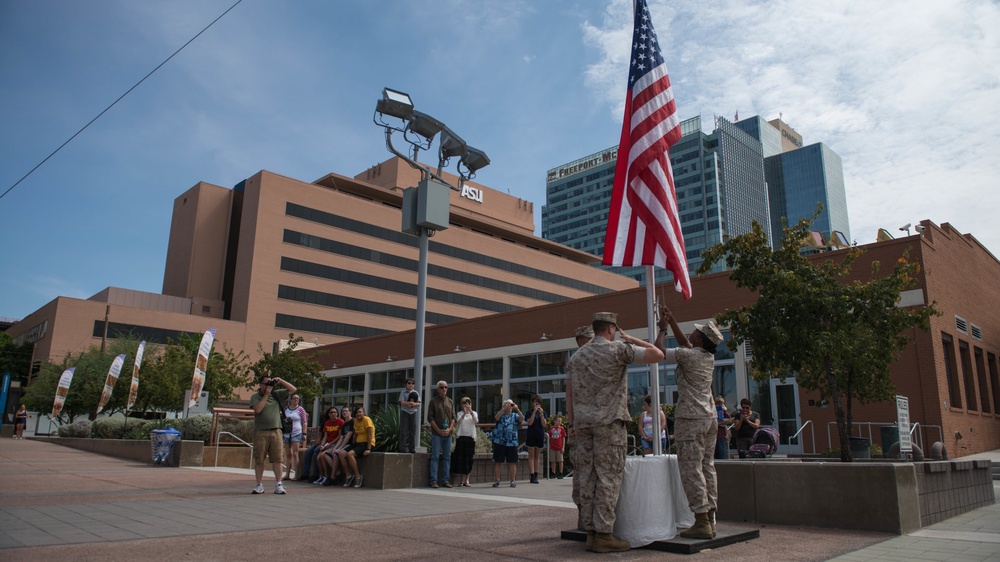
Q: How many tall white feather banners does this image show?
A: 4